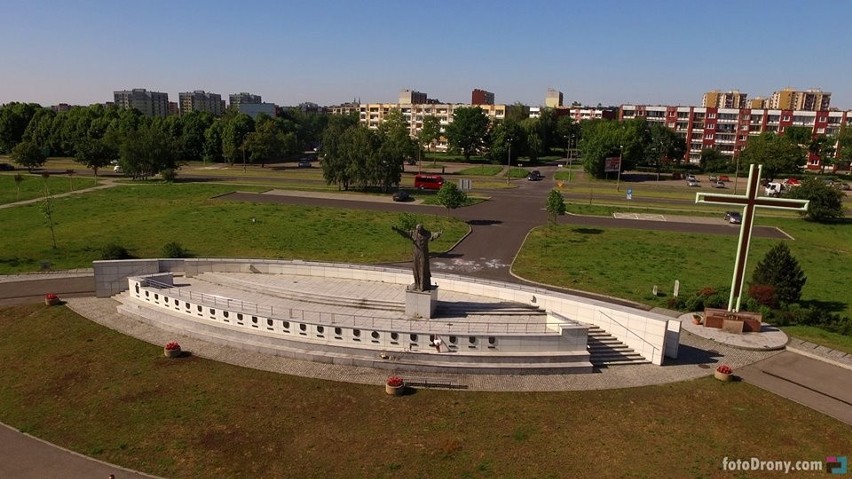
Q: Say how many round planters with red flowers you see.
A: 4